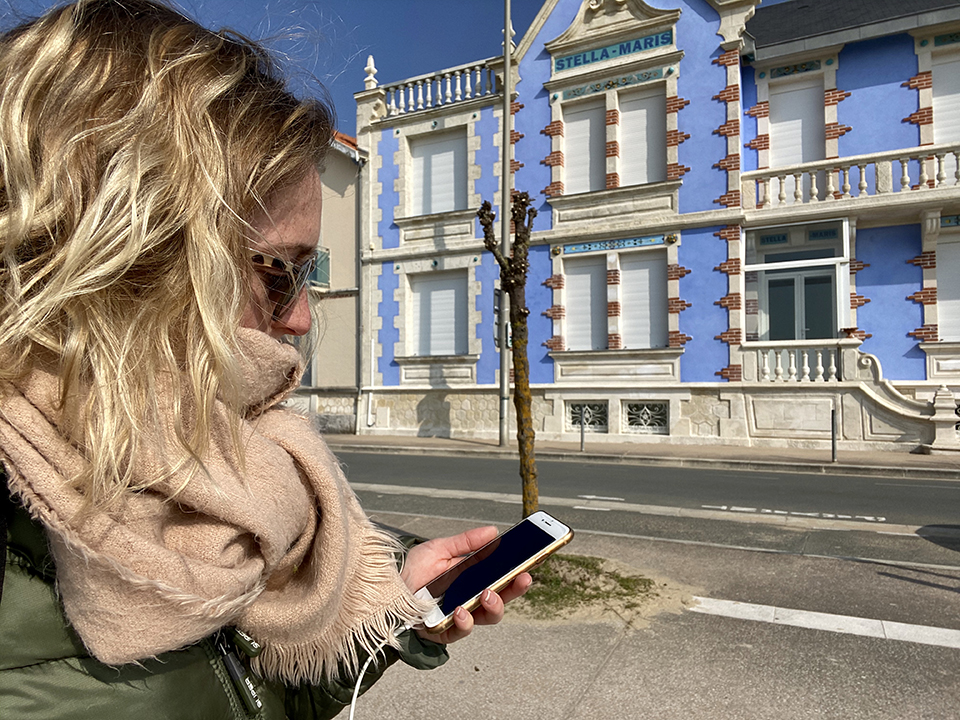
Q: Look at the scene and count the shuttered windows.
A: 9